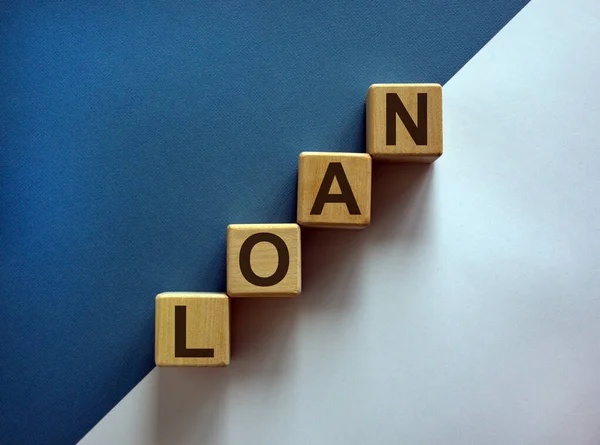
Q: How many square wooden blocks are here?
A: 4